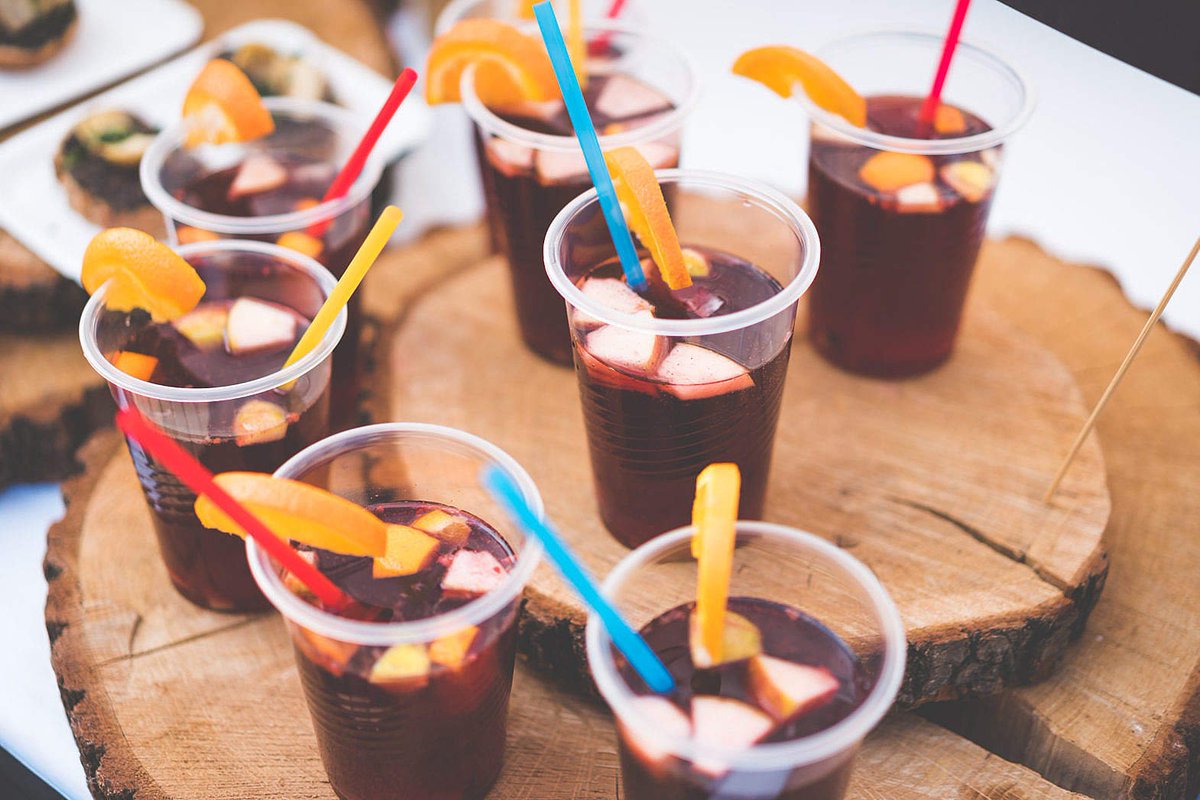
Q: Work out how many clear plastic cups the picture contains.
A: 8